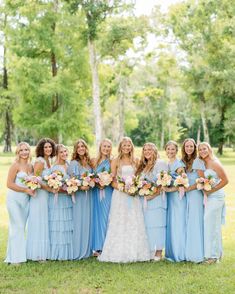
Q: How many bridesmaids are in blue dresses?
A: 9